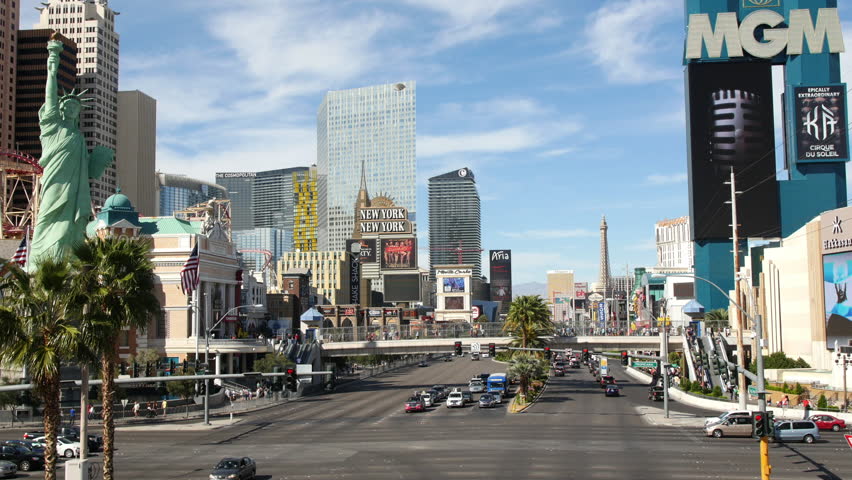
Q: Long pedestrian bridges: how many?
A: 1